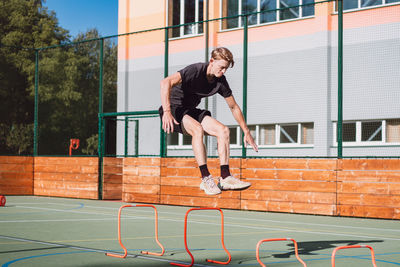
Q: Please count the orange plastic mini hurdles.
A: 4